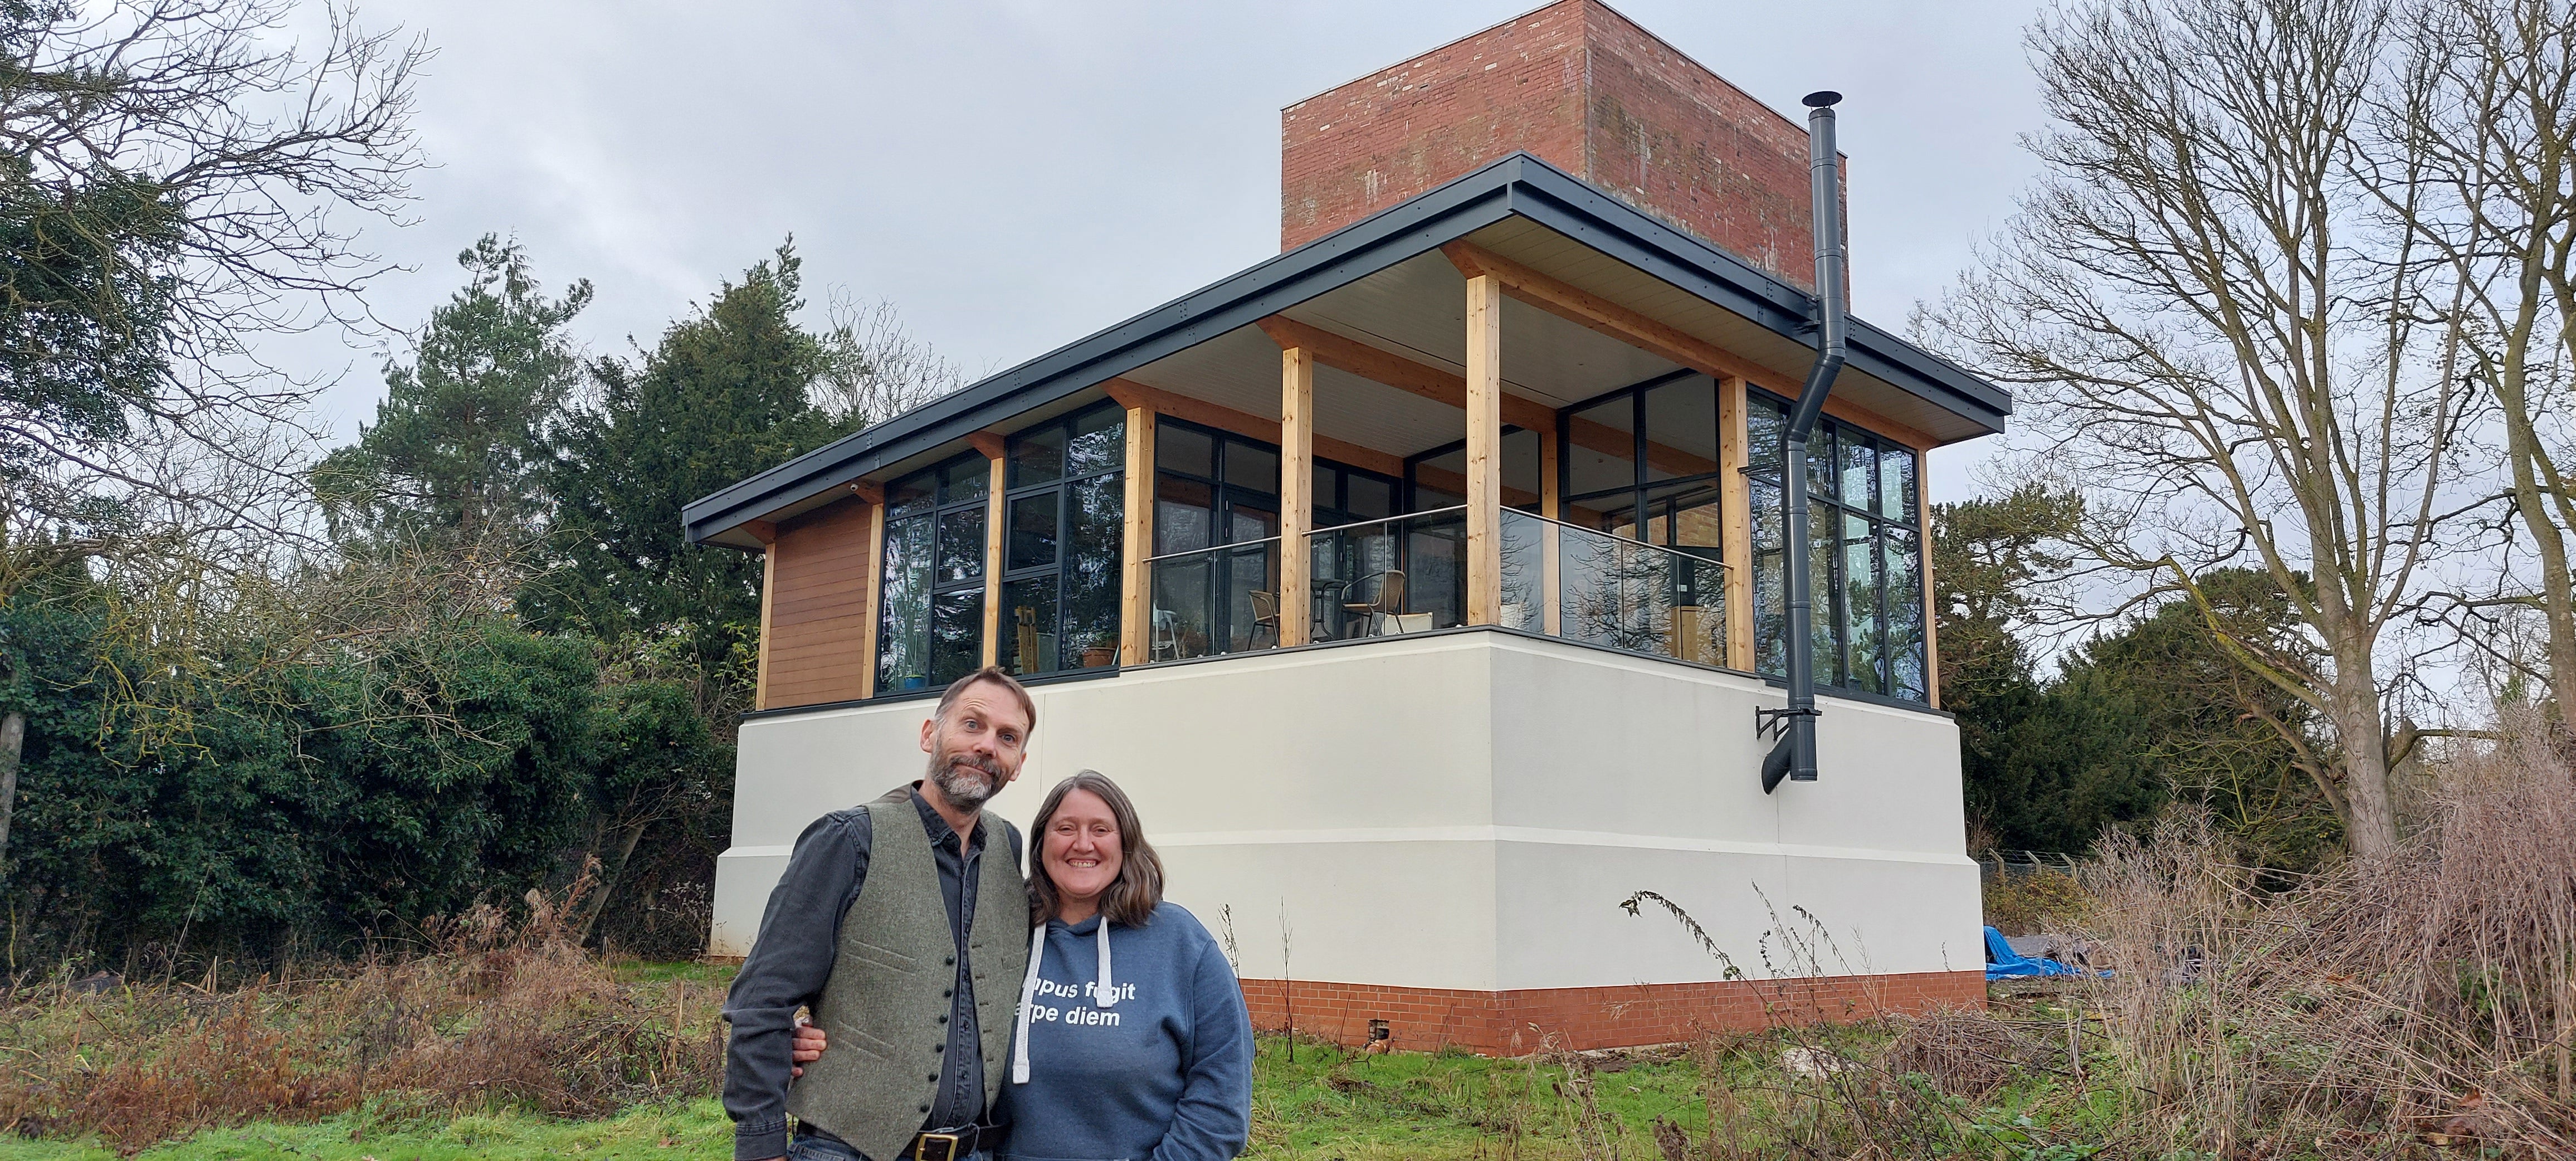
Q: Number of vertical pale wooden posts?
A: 9